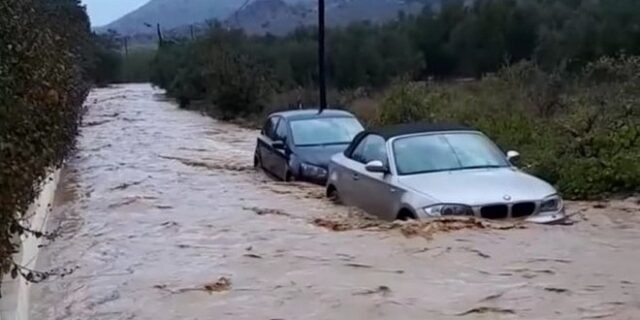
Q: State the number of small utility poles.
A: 3